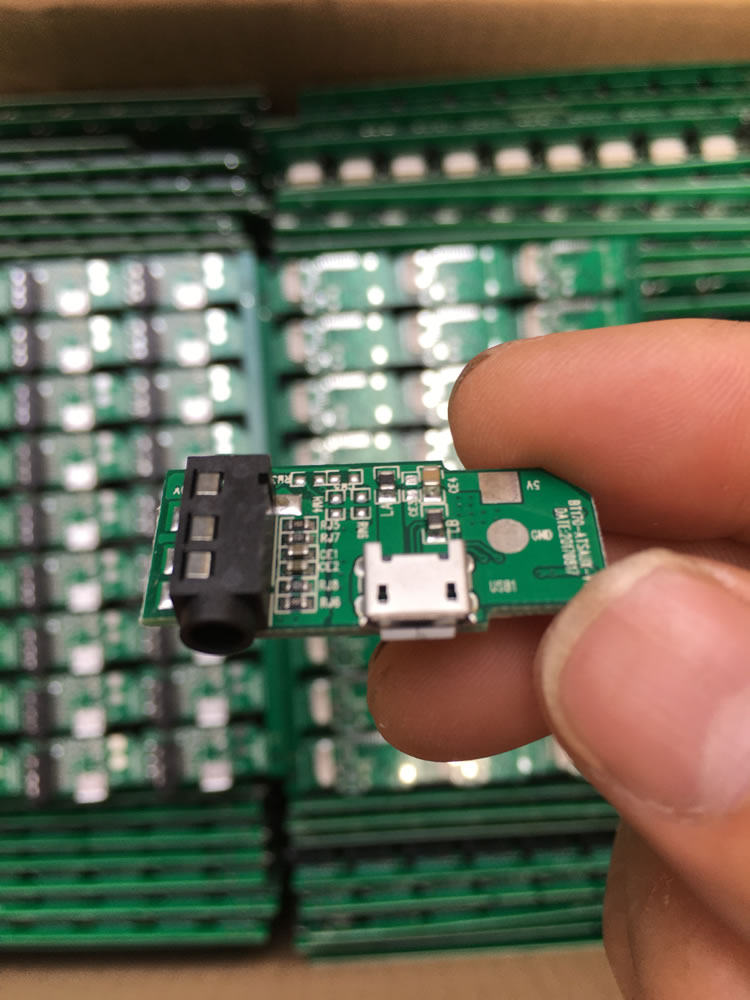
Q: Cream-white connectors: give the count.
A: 9